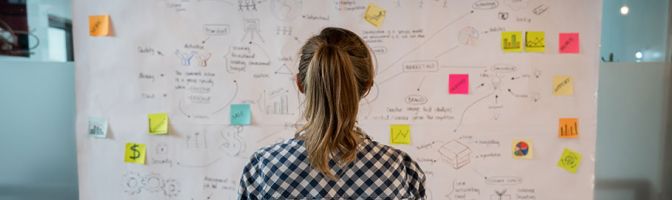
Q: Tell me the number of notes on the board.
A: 15